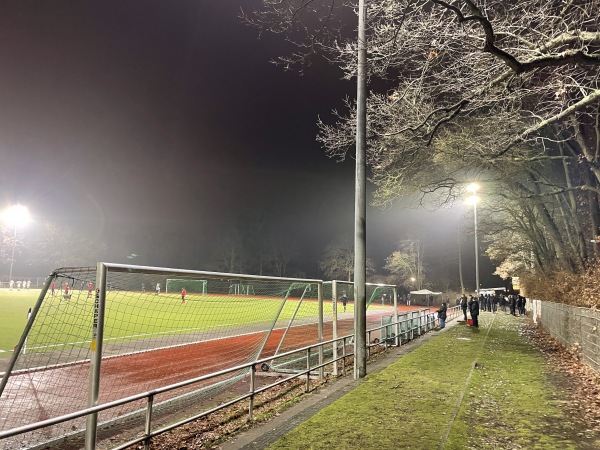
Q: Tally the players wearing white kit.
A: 5